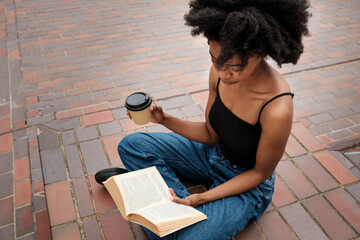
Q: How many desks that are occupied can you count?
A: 0